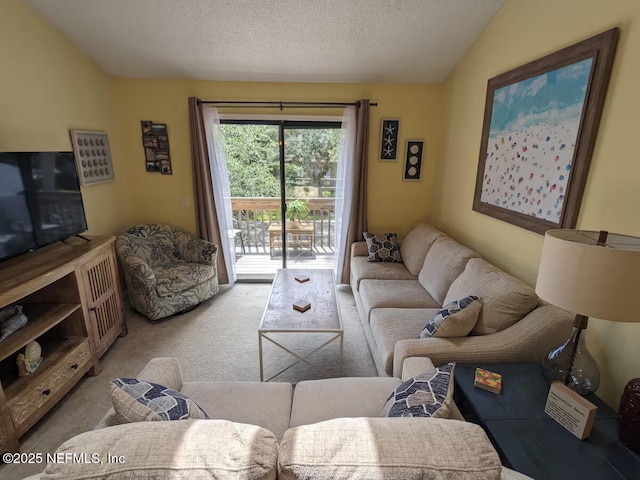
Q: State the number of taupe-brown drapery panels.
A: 2